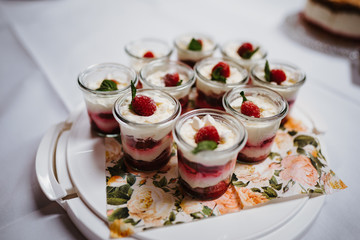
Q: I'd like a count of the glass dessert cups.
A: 10